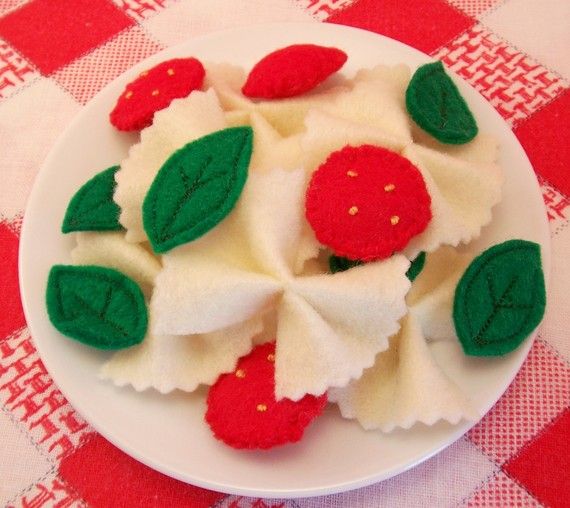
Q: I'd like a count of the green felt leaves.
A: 6